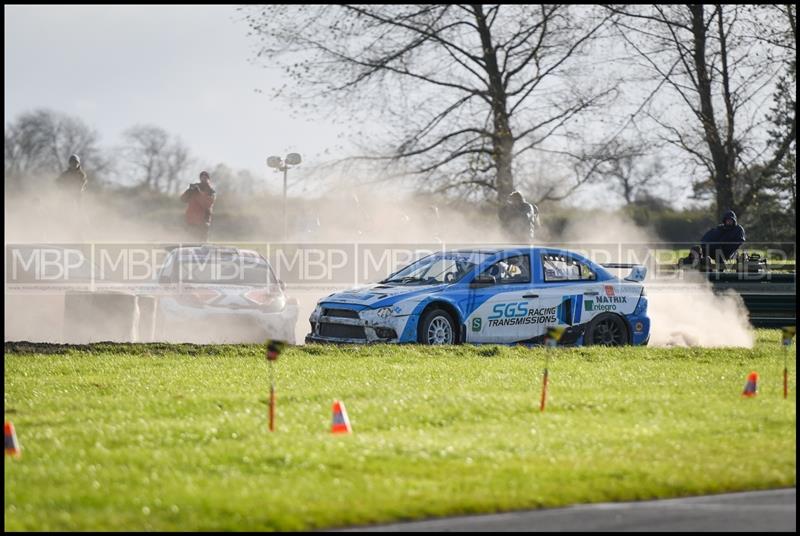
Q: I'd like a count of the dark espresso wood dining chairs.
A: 0